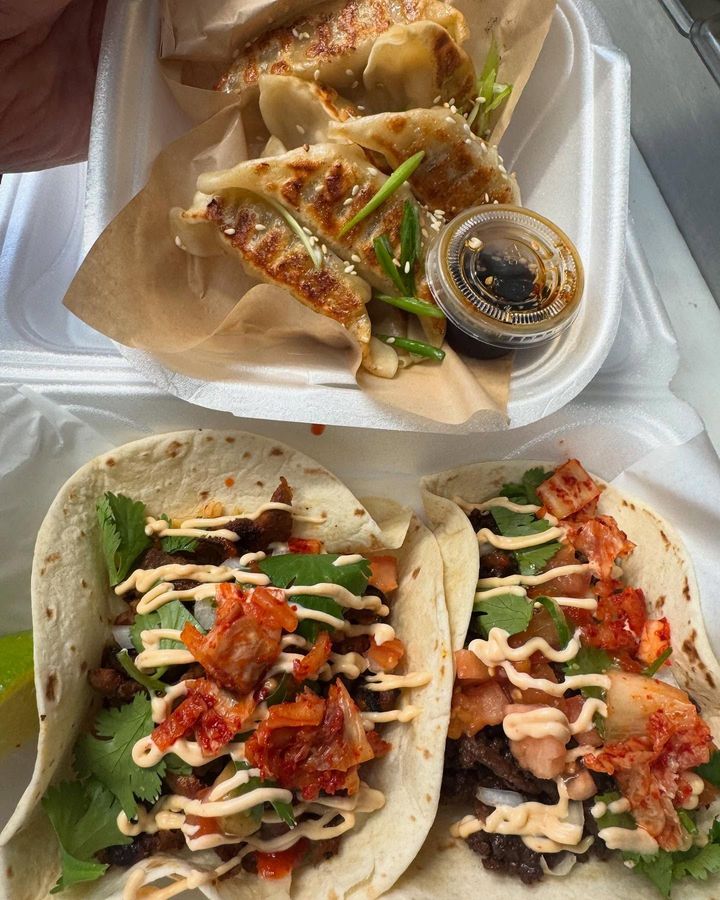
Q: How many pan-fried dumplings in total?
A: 6